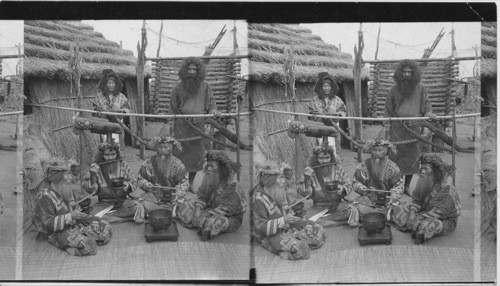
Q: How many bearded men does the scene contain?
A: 5